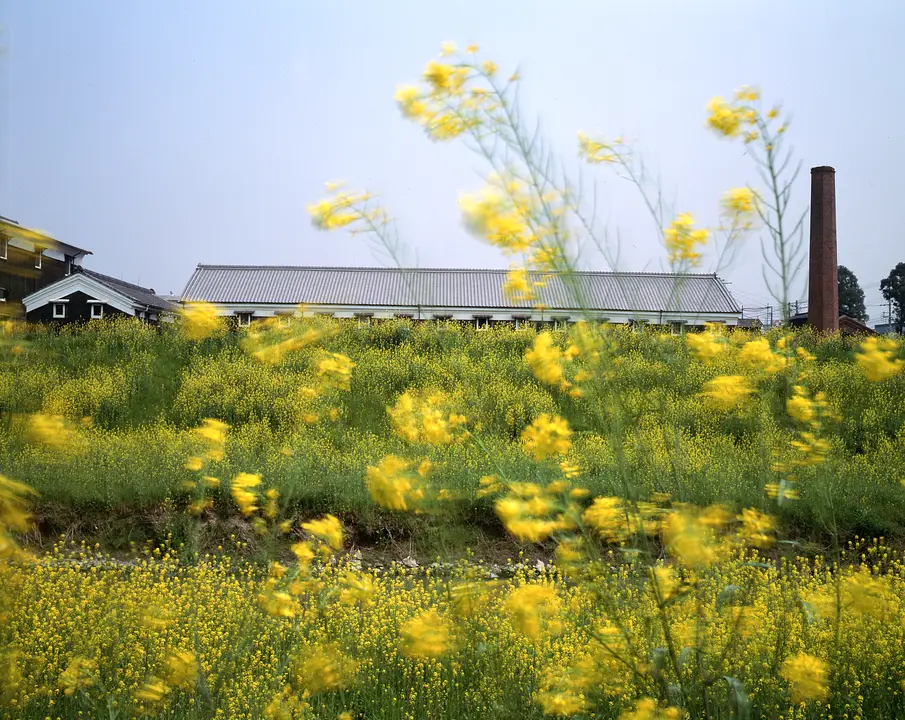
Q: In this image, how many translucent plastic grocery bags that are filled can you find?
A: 0